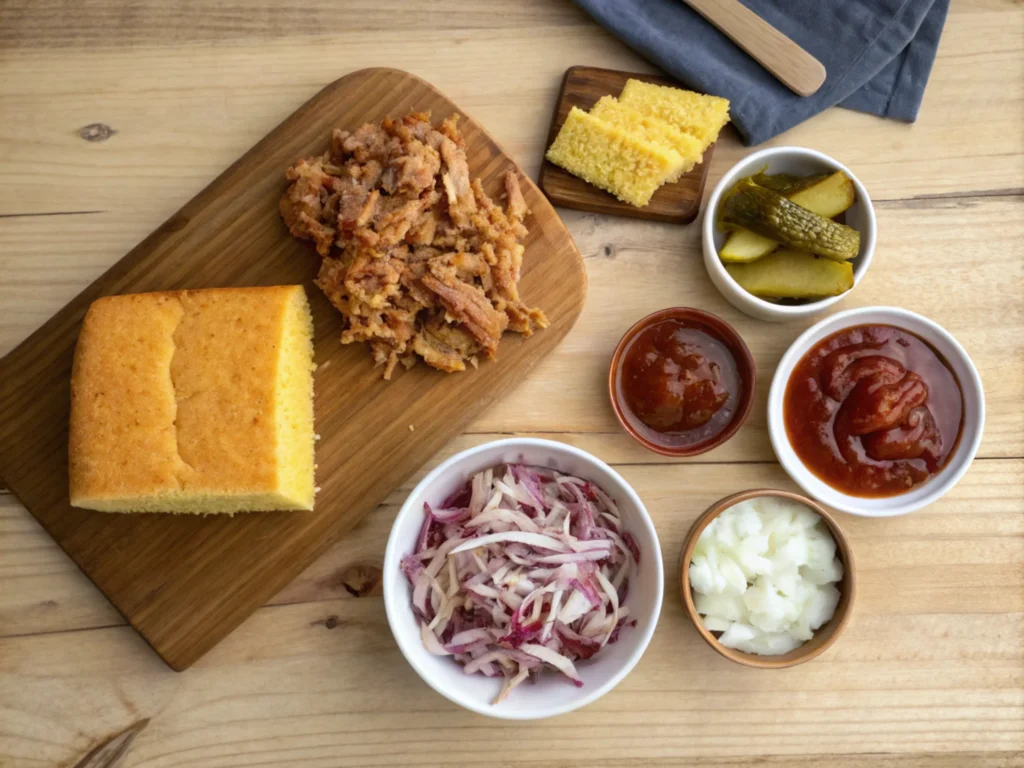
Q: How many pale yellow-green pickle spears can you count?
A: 3